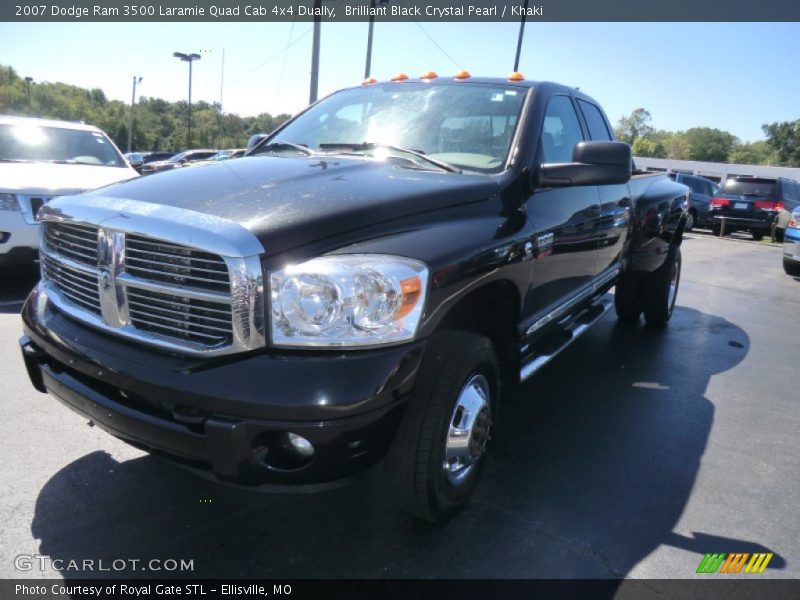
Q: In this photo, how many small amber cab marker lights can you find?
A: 5